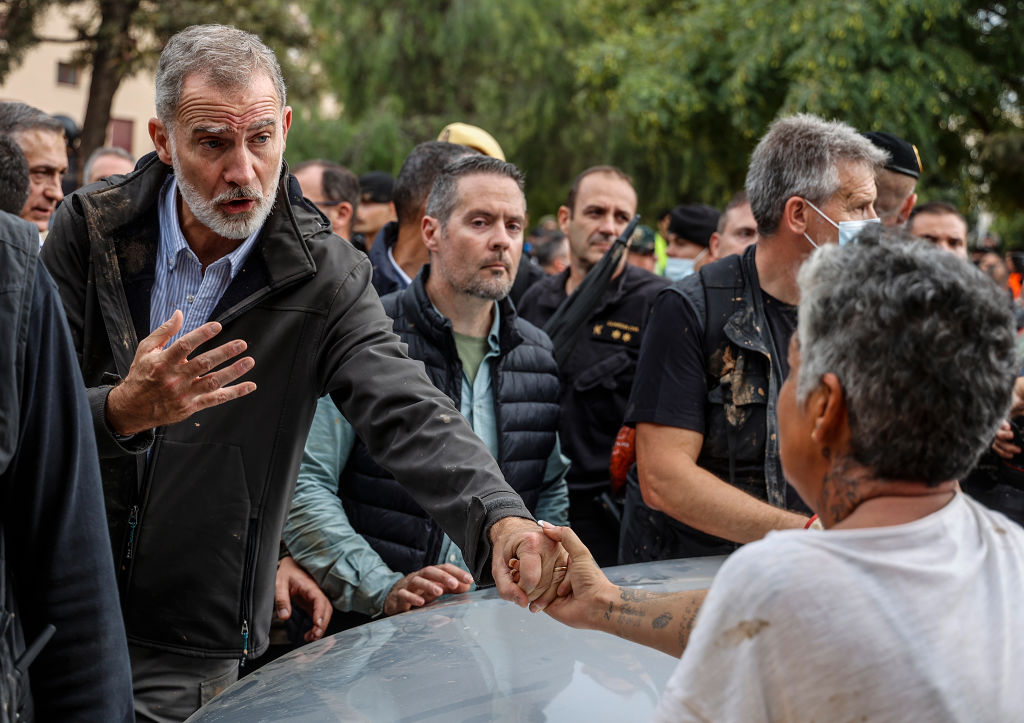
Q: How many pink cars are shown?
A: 0